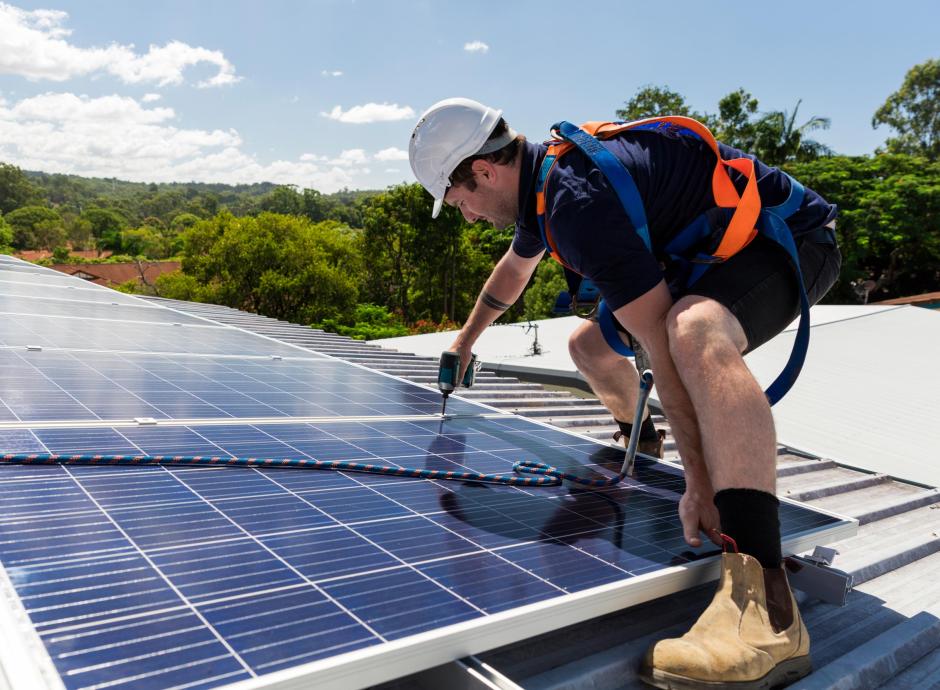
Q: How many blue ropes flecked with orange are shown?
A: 1